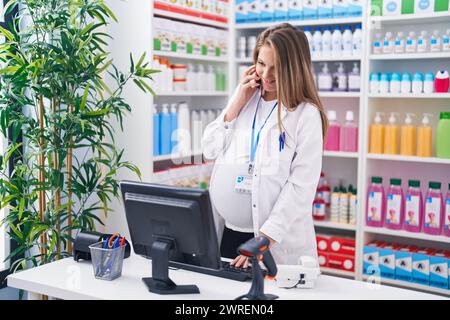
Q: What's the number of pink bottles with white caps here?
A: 2